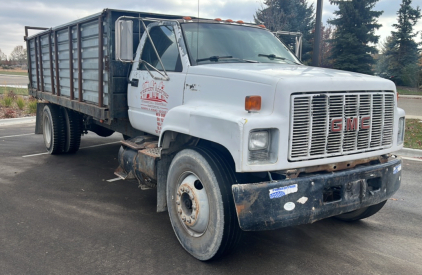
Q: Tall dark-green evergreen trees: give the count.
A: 3